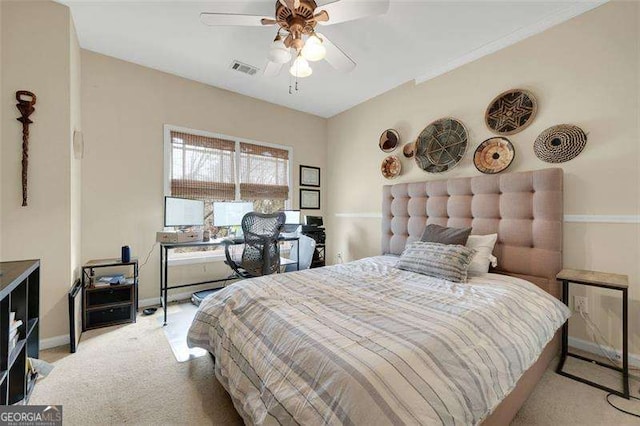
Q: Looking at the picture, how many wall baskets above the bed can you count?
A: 7